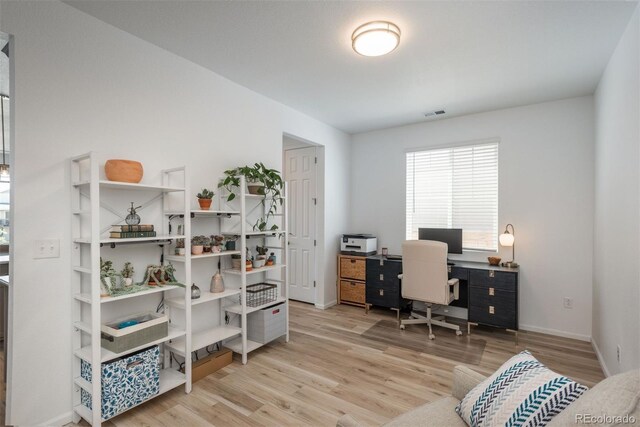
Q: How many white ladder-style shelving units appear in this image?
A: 3